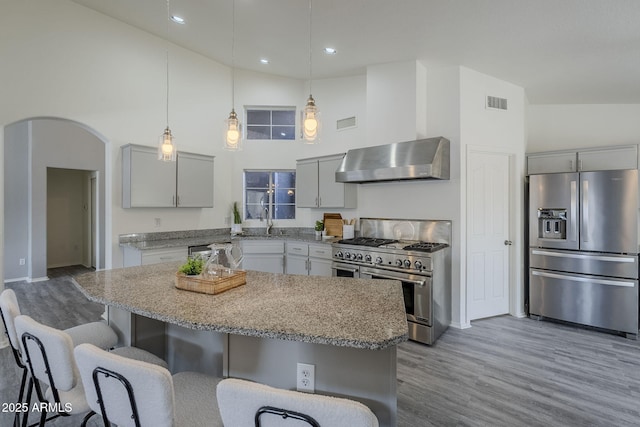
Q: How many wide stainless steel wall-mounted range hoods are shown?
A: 1